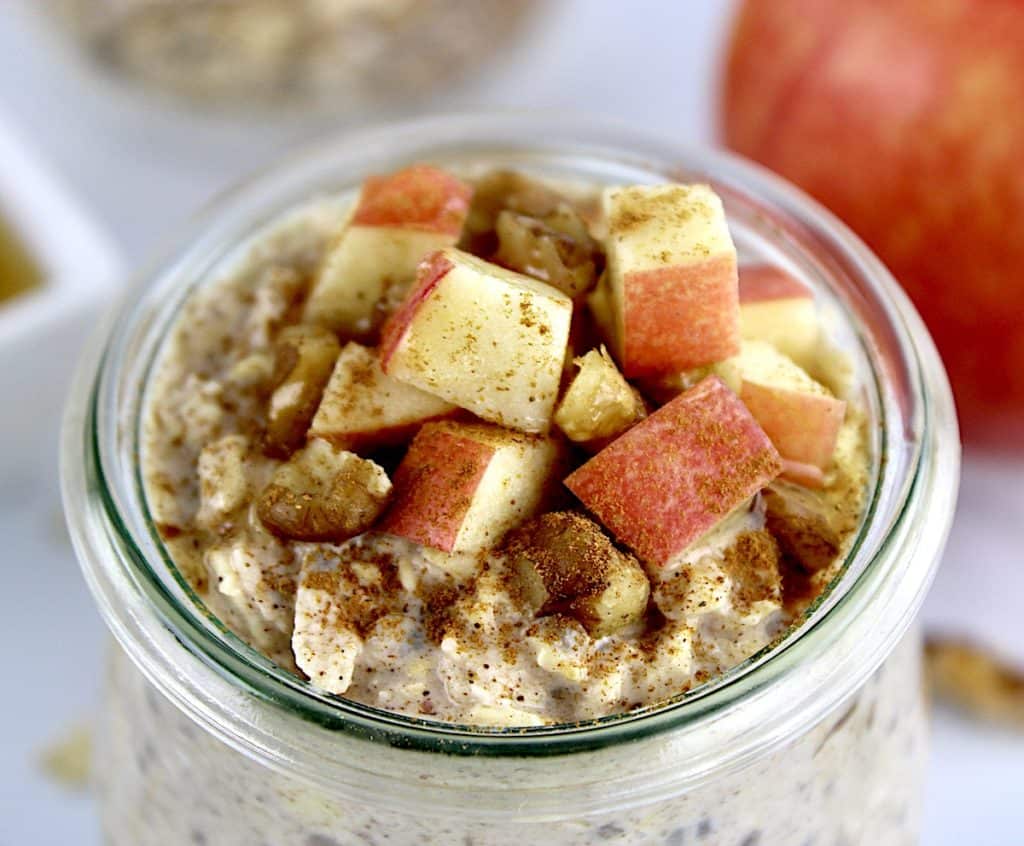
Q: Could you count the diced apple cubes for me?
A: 8